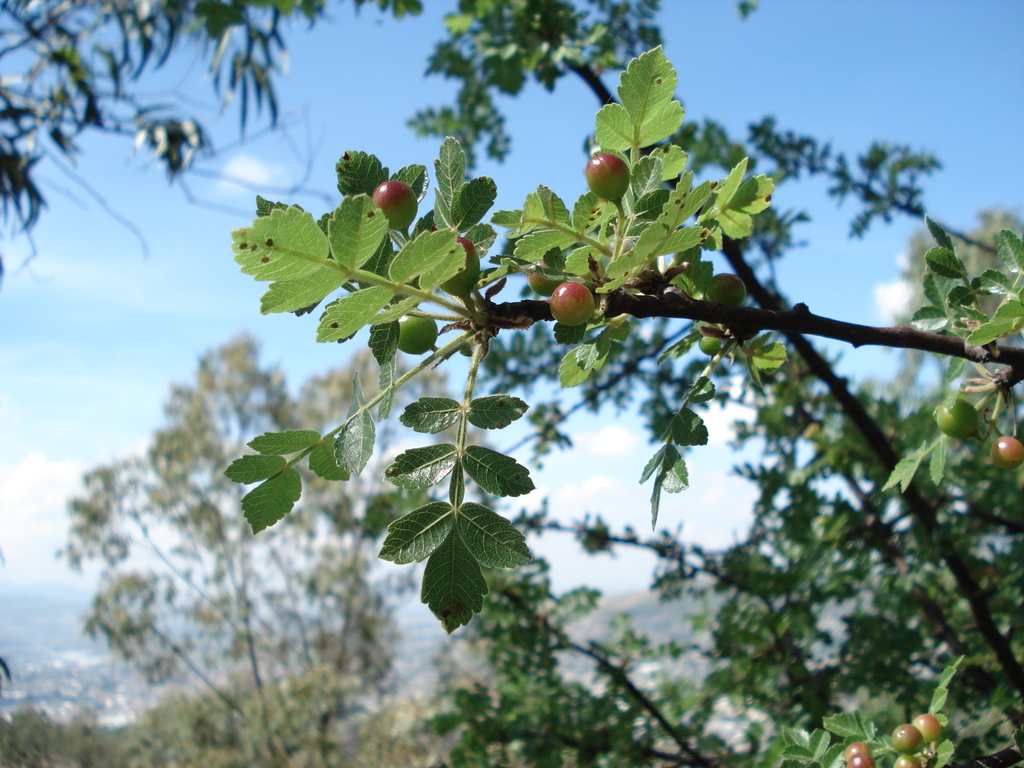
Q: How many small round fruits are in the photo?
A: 15